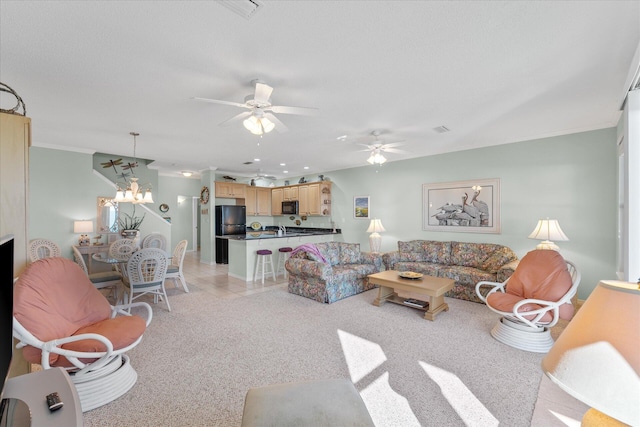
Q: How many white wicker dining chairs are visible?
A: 6